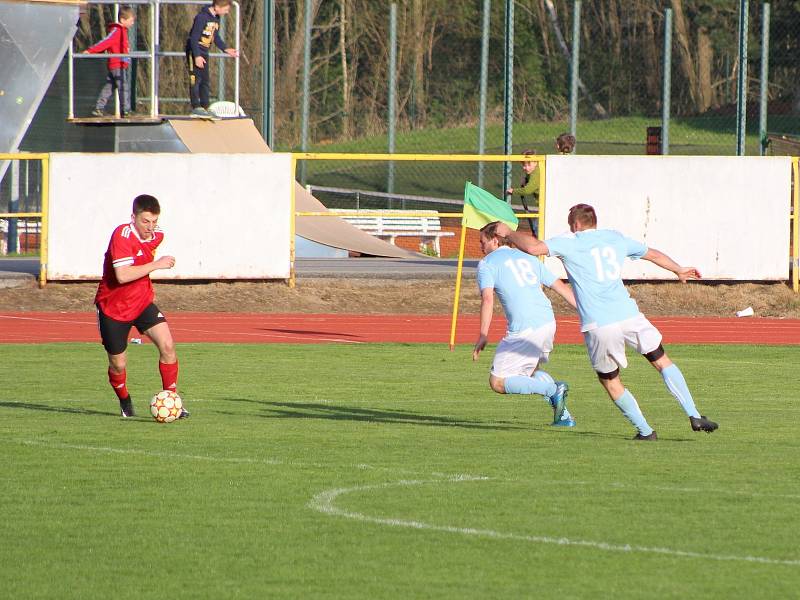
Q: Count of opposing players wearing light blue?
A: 2